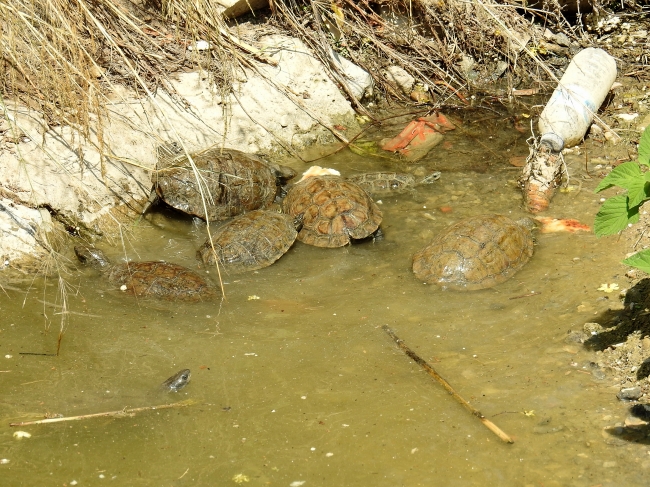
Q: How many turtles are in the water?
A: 7